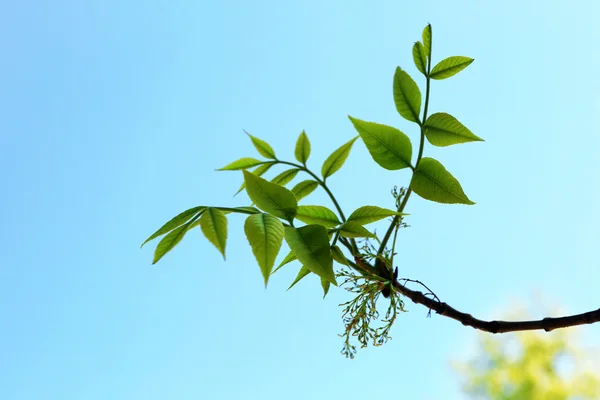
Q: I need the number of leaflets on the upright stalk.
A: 7